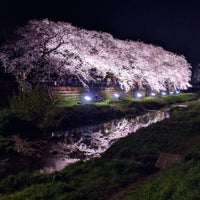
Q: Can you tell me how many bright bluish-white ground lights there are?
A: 7